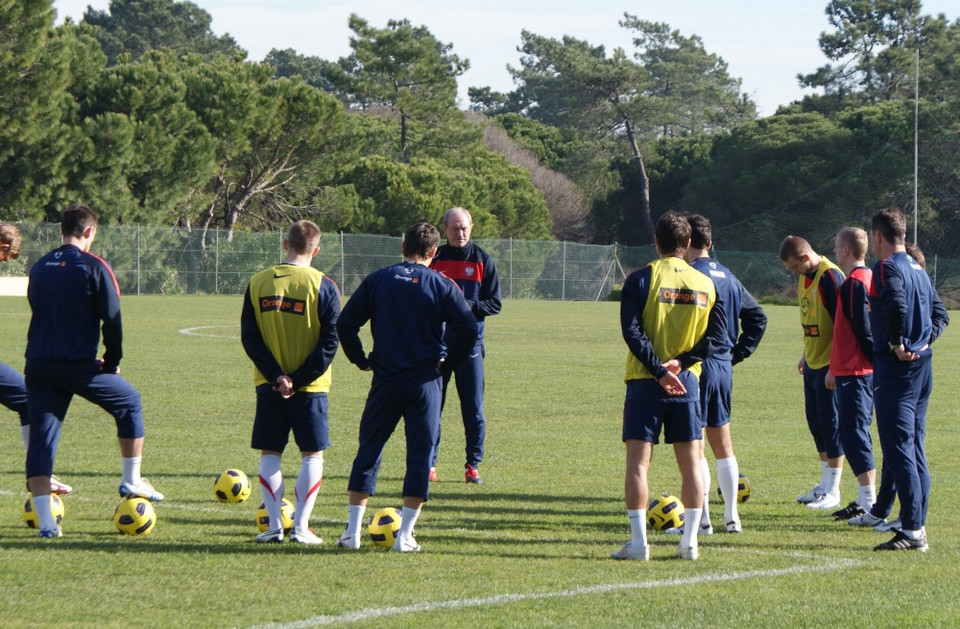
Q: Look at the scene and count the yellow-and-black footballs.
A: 7